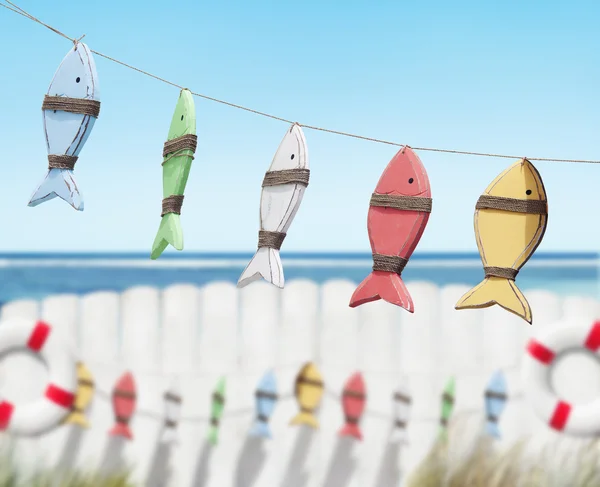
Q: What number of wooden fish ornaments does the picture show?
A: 15